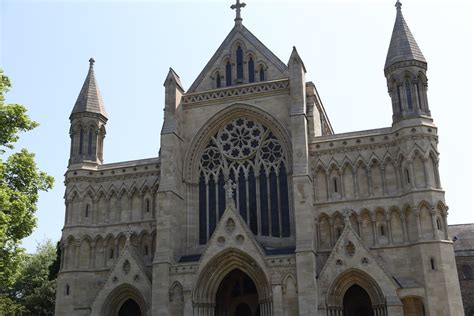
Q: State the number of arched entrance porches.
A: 3